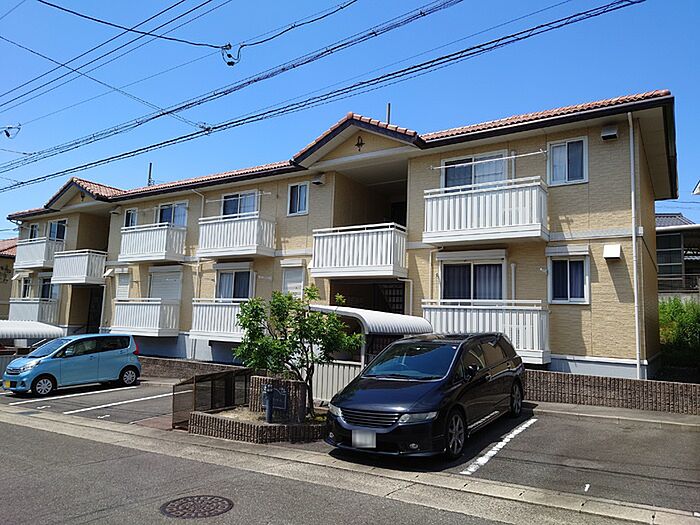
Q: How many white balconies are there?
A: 10